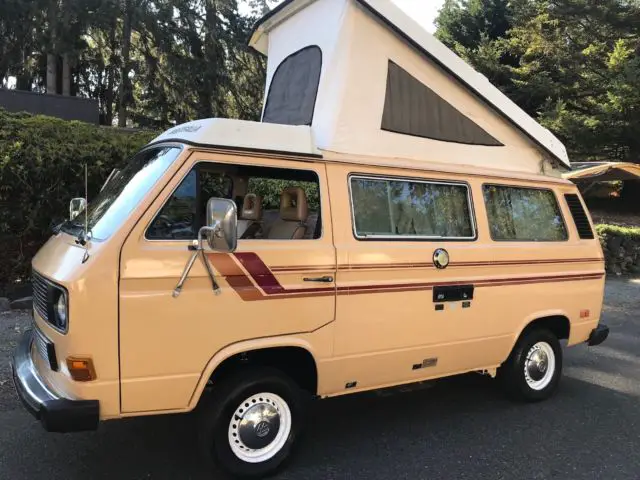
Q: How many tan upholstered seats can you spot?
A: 2